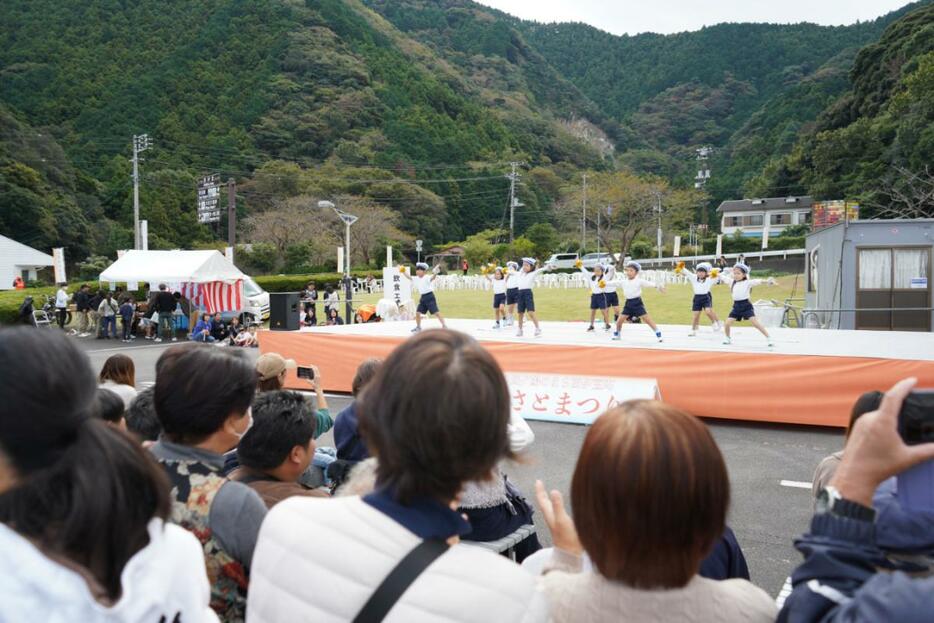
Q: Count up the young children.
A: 9